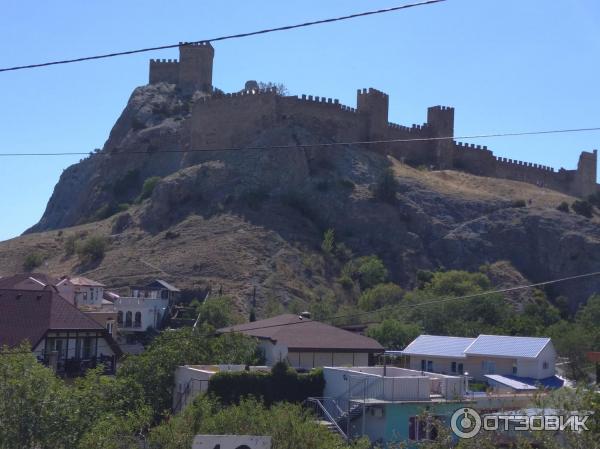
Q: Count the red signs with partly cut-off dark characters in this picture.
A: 0